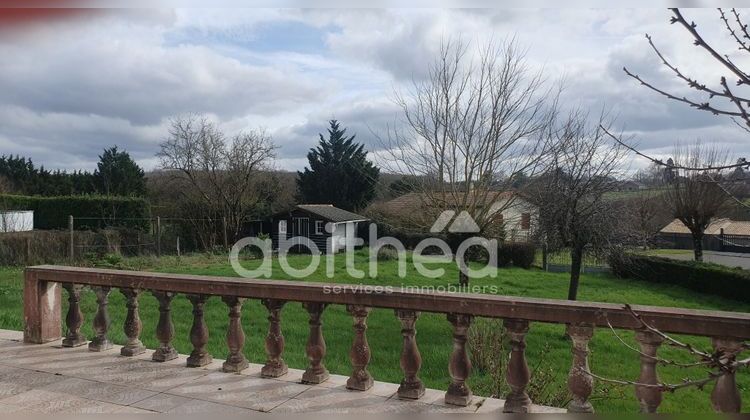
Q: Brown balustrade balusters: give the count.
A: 15